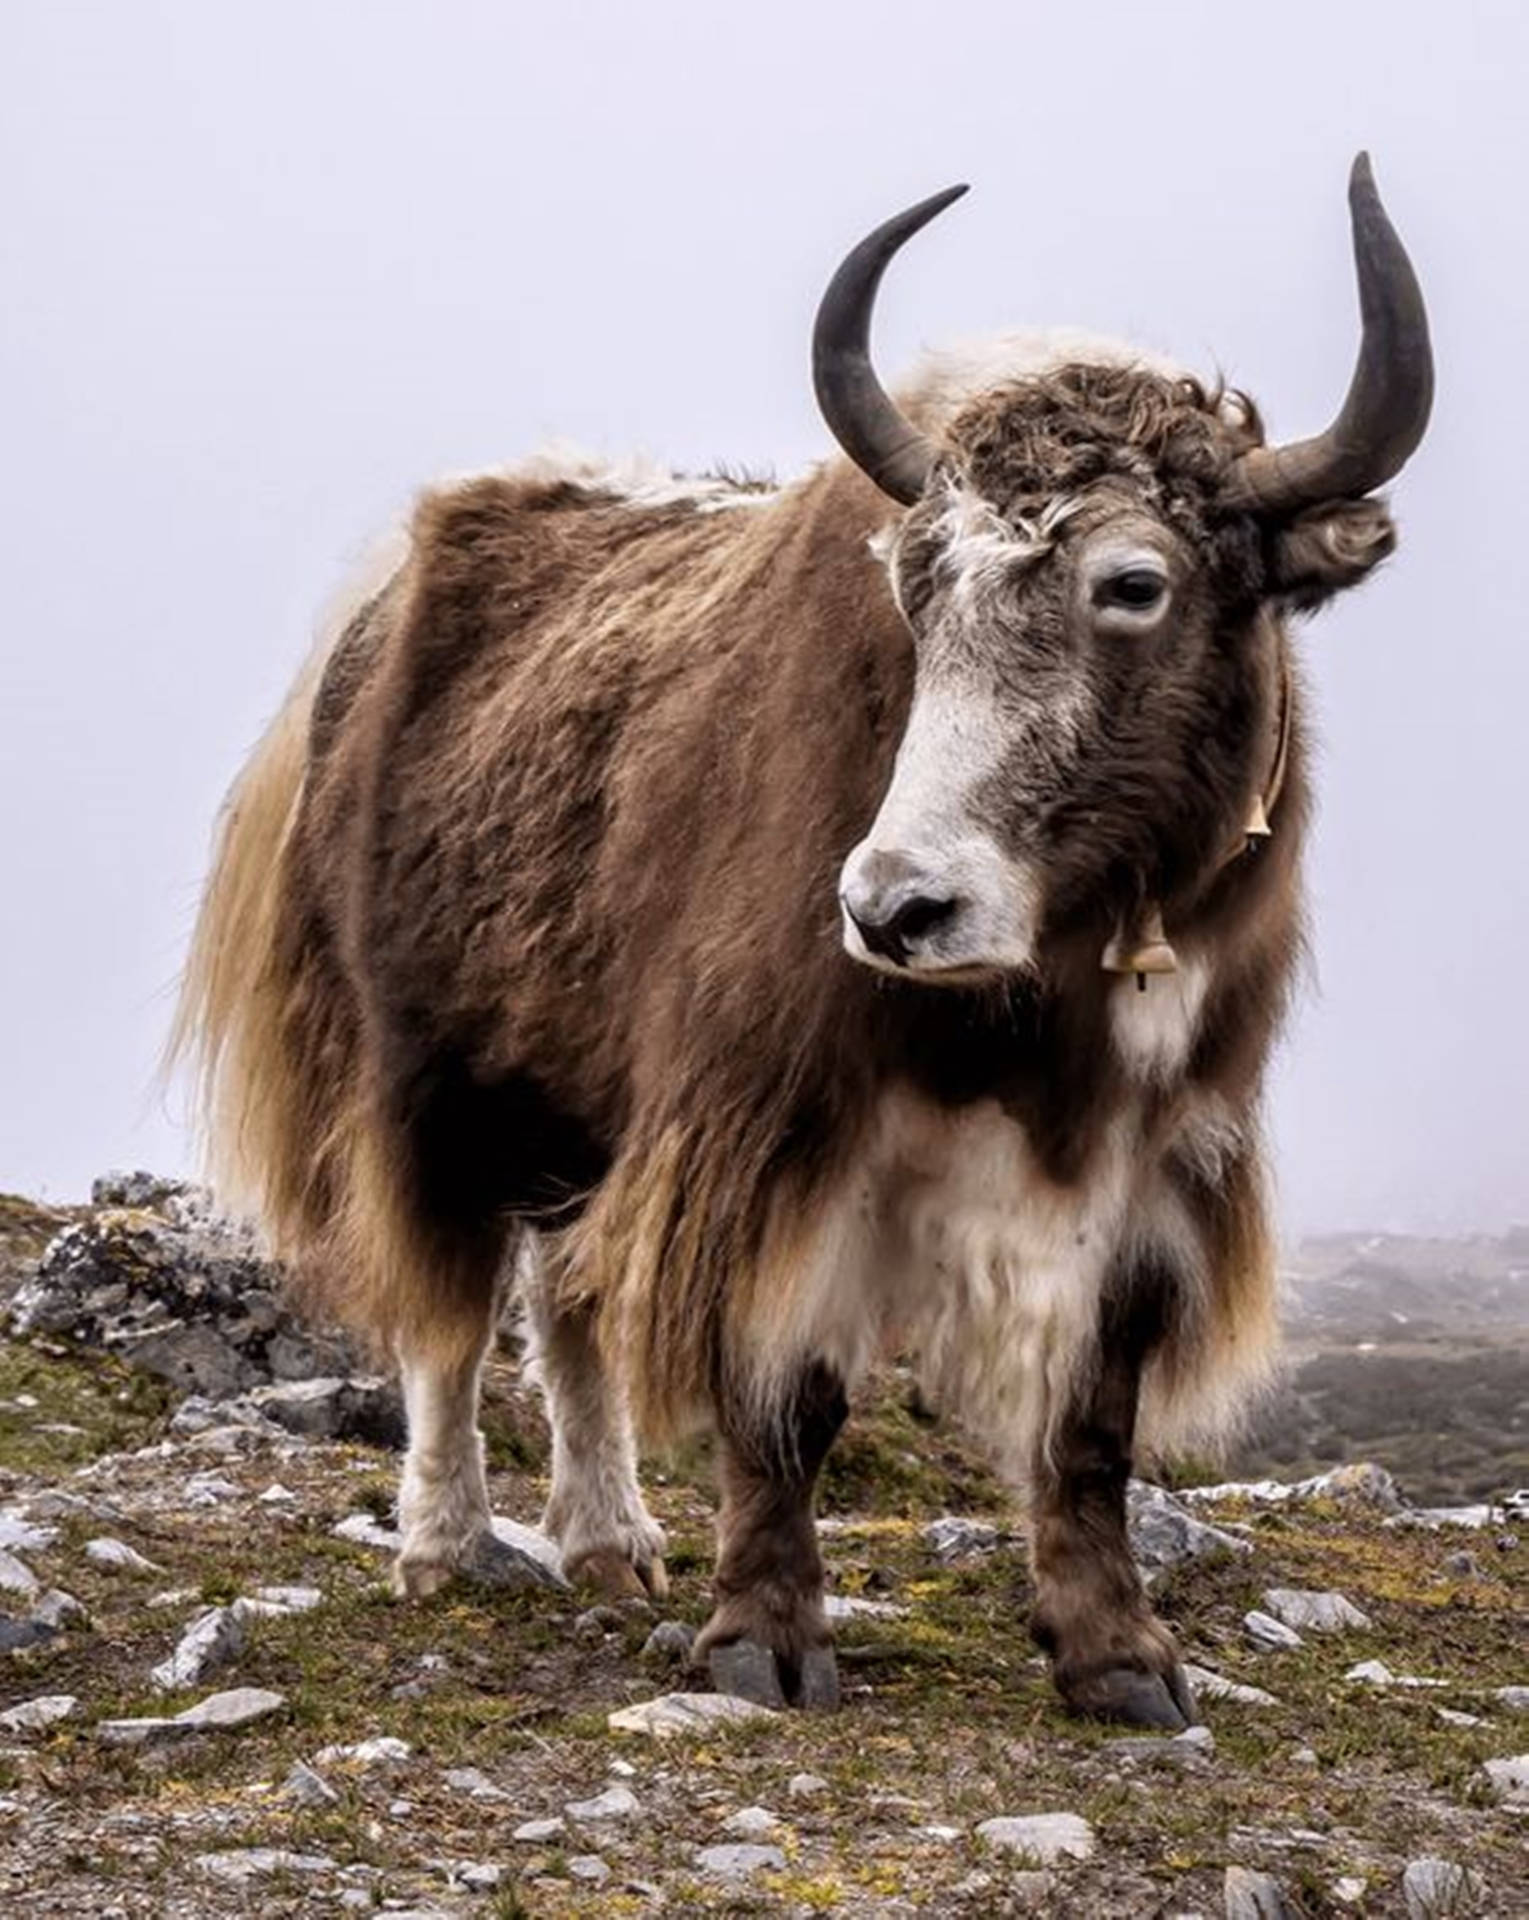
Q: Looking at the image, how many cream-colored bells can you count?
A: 2